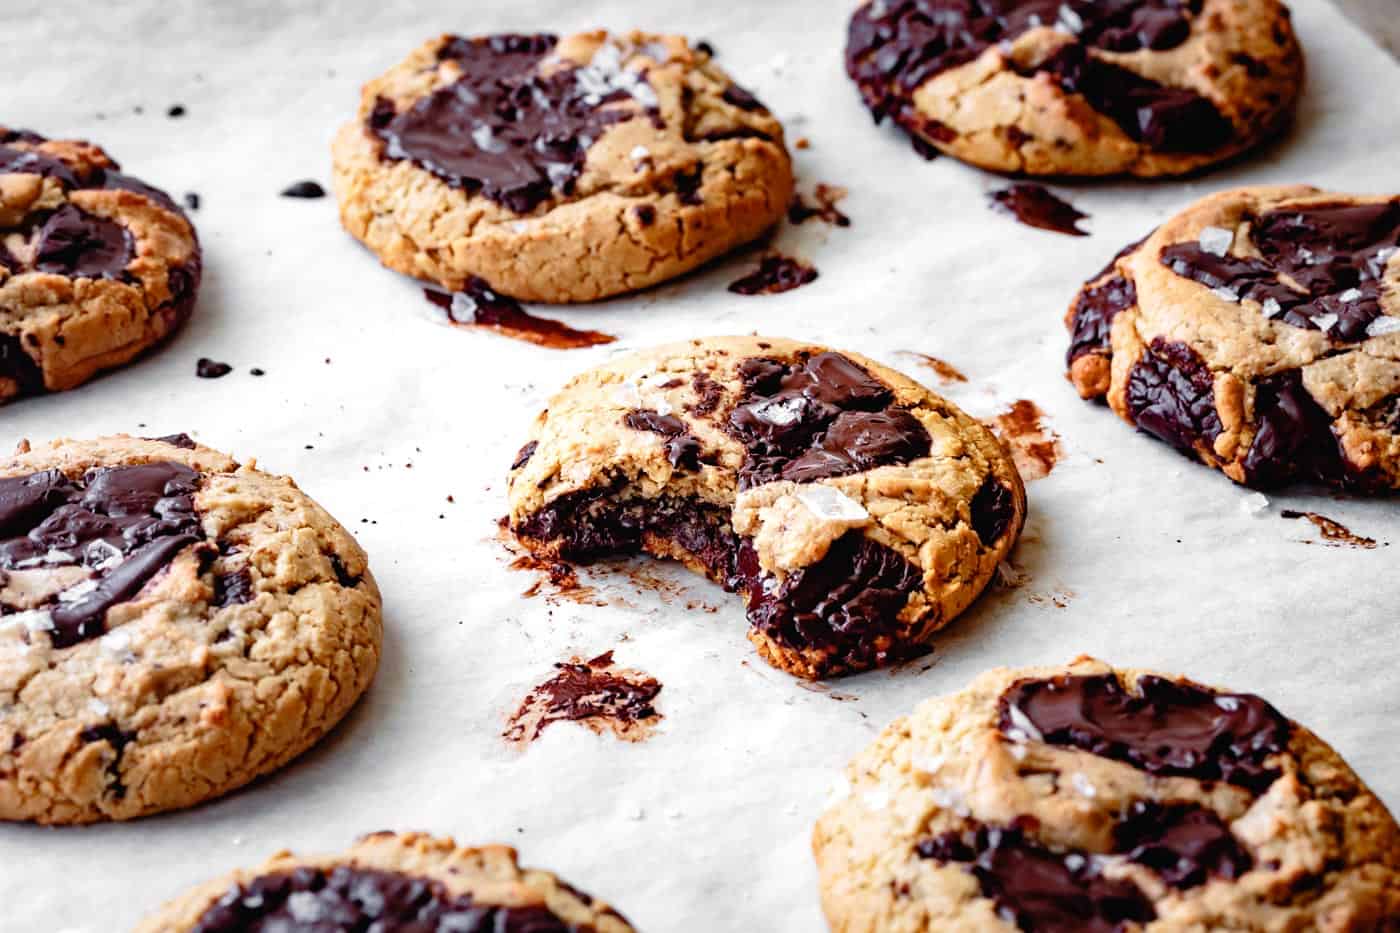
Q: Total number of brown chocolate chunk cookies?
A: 8